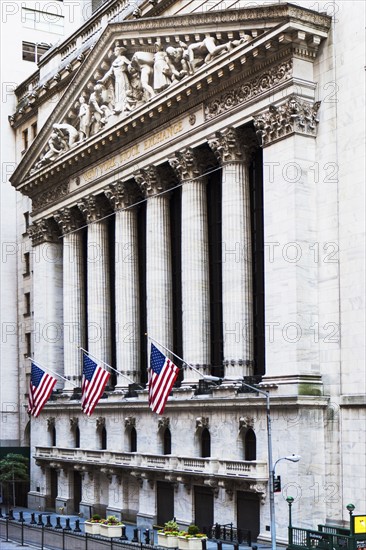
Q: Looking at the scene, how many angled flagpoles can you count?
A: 3